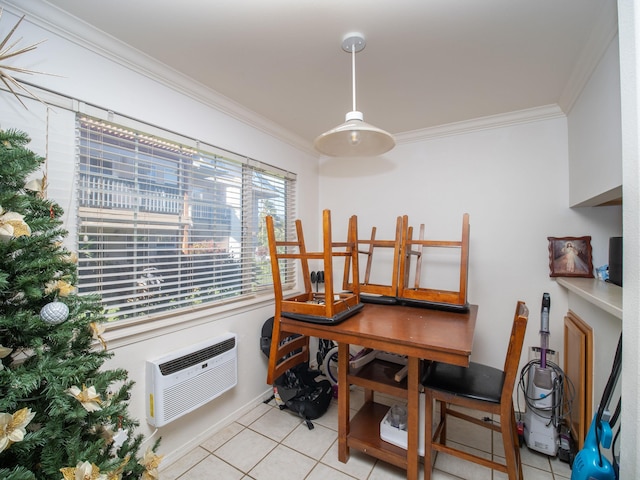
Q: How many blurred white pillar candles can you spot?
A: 0